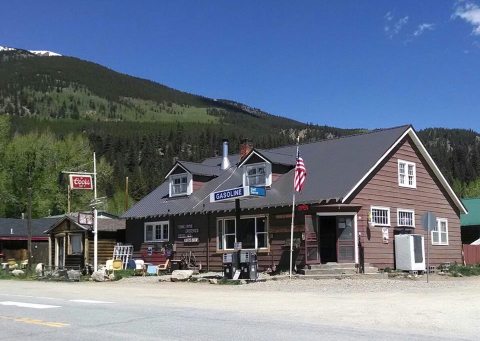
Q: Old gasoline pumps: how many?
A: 2